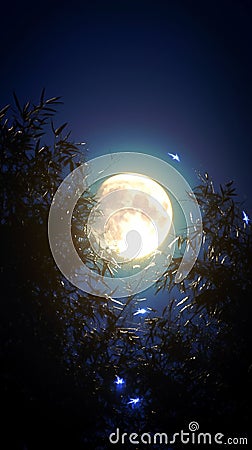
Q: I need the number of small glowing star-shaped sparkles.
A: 5